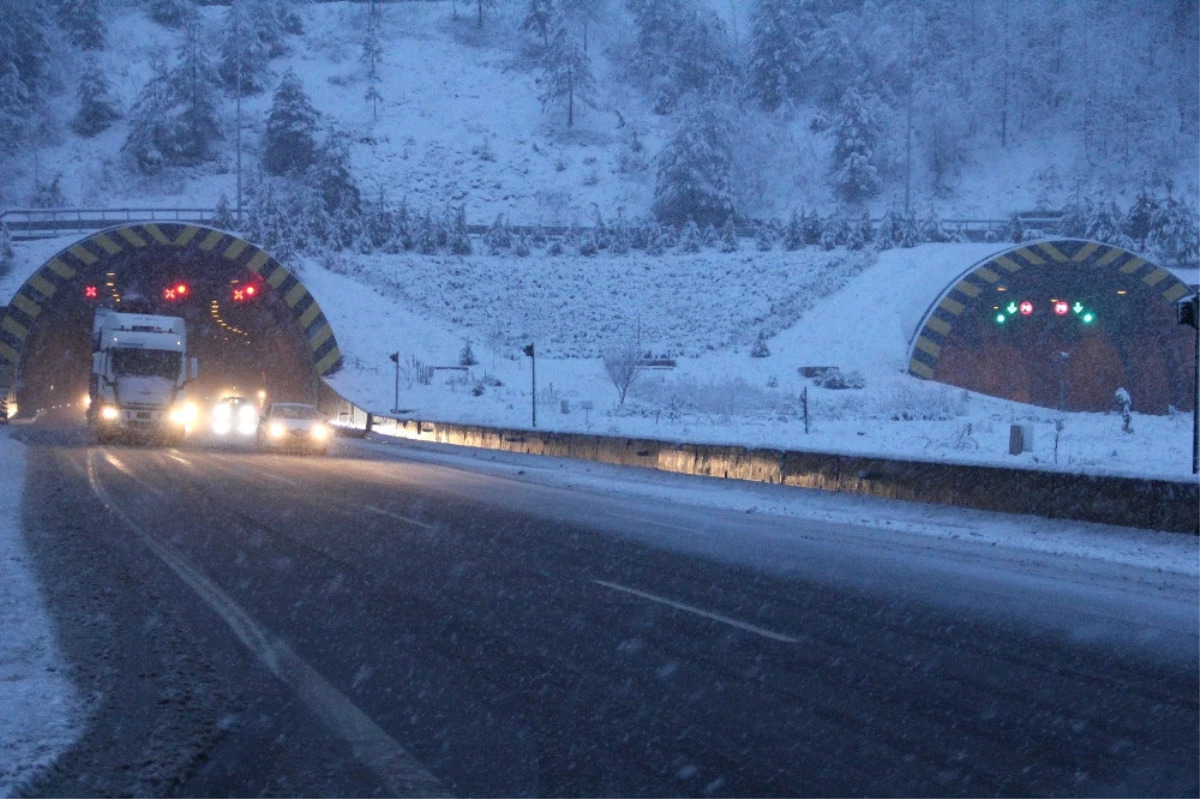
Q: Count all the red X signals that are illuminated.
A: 3